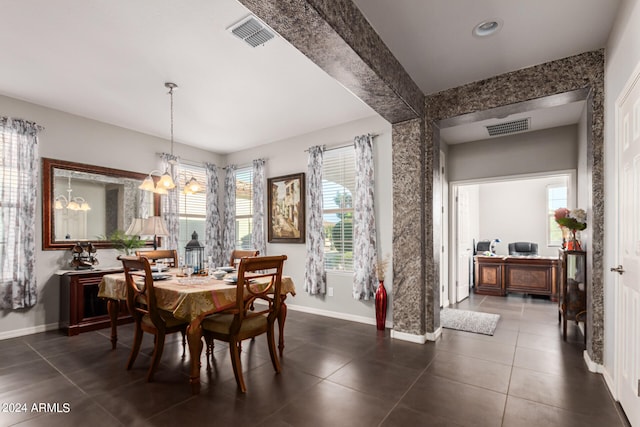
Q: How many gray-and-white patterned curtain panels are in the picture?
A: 7